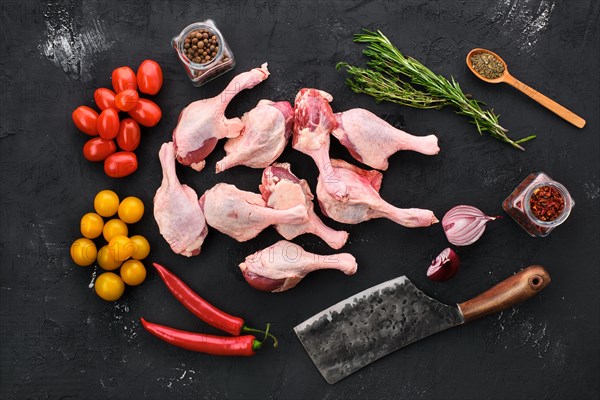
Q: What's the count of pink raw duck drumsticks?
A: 9